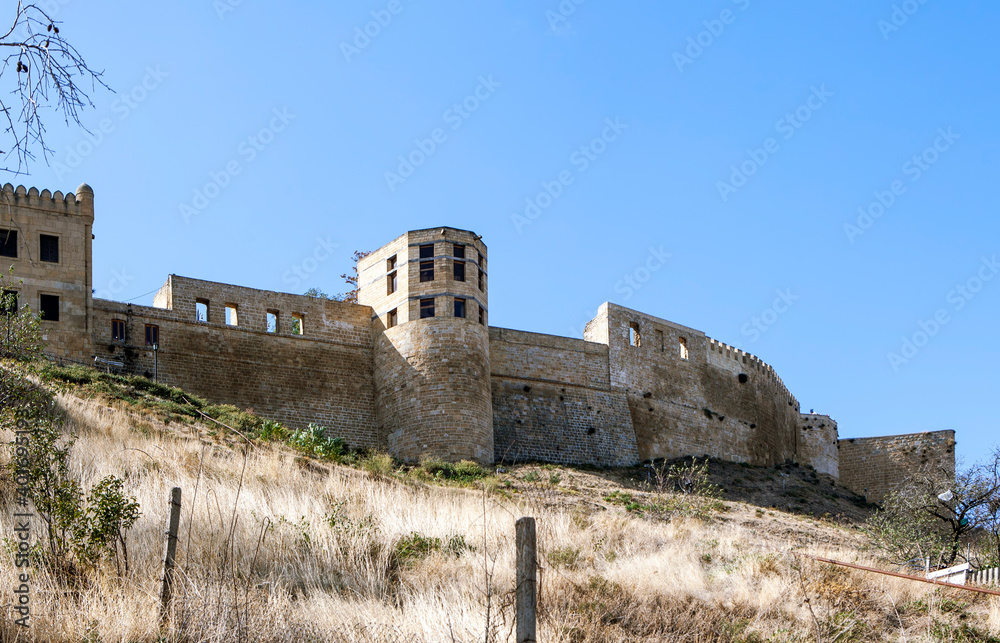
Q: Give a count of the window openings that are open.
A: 6